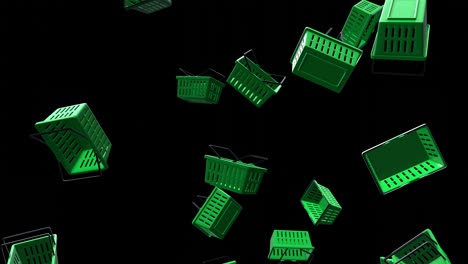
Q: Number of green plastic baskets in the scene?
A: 15